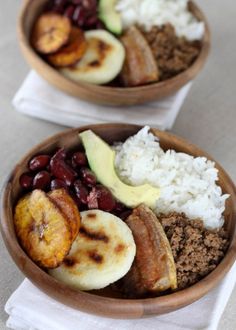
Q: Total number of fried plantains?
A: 4